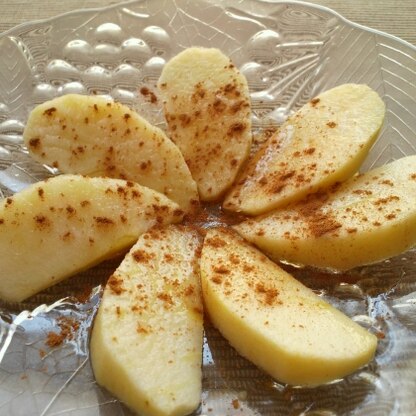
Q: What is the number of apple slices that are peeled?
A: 7